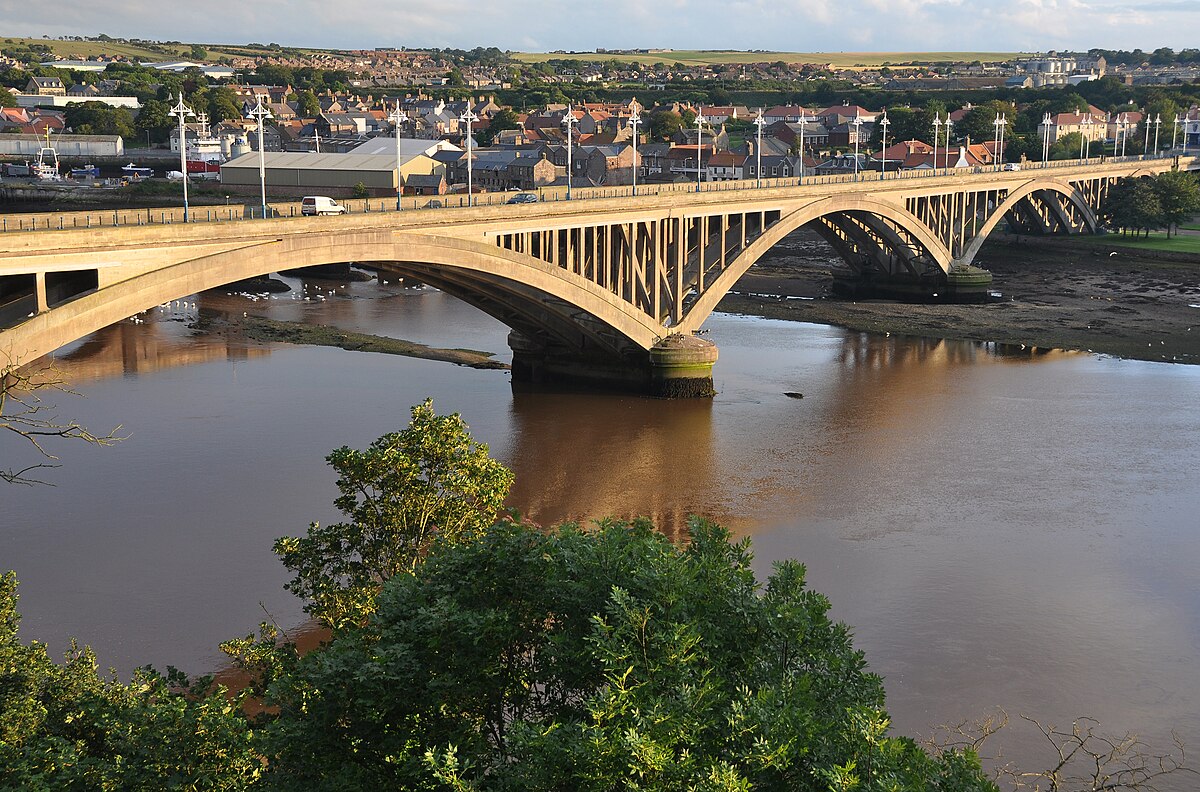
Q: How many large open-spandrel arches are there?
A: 3